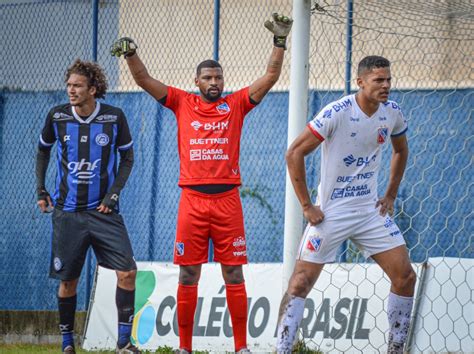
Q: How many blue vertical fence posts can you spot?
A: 3